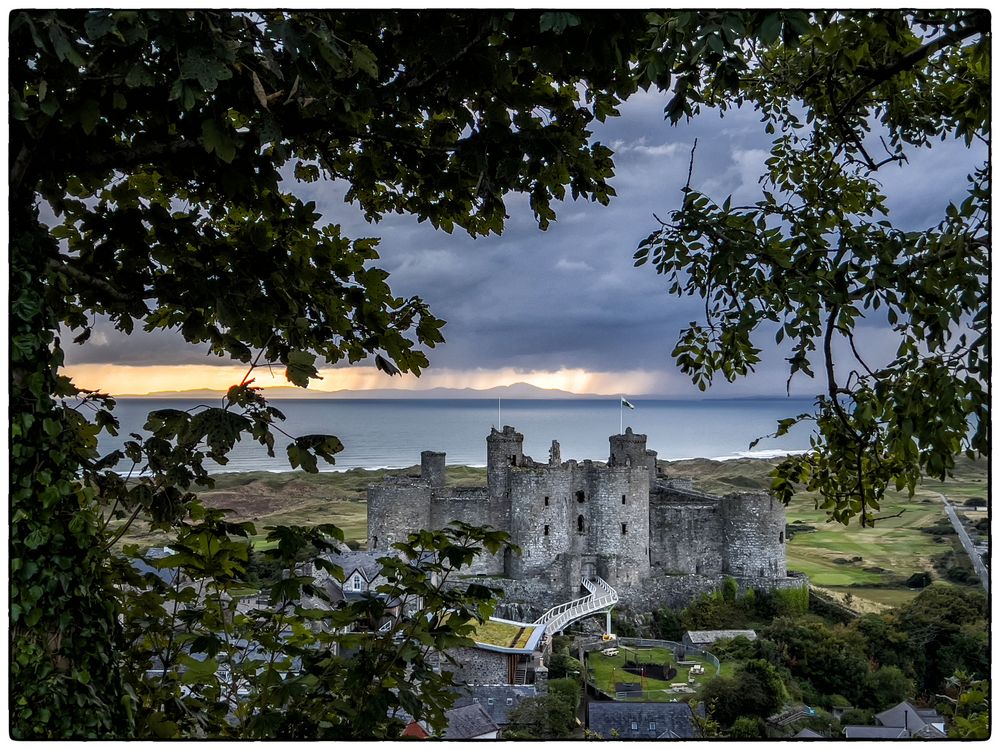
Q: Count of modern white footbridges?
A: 1